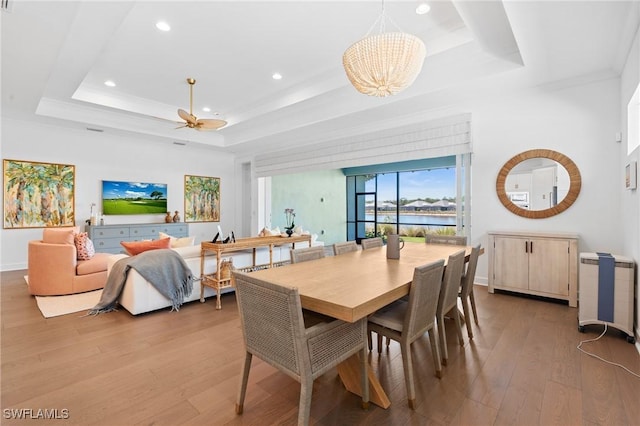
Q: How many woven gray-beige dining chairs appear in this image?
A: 8